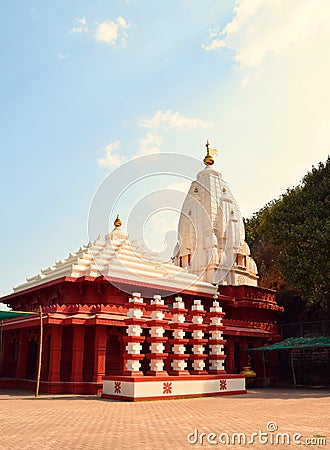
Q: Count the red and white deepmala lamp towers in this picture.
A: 5